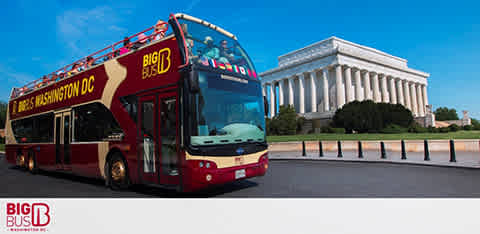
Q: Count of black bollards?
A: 8